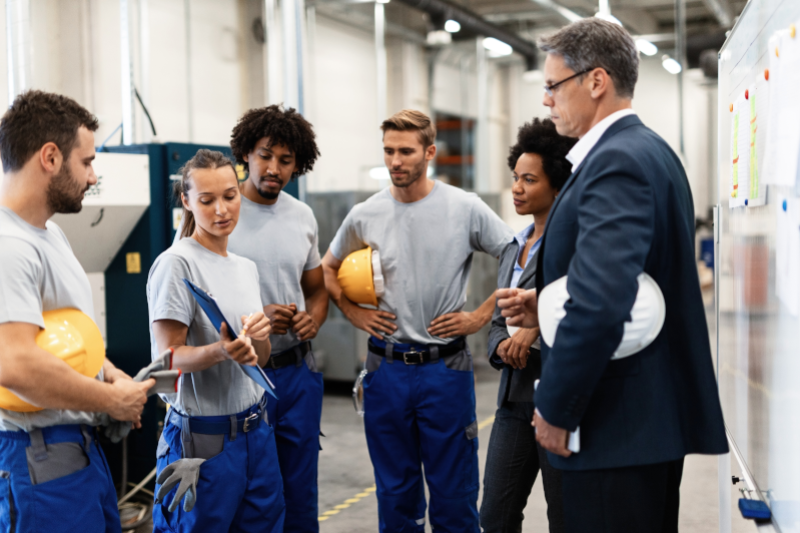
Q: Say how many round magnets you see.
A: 8